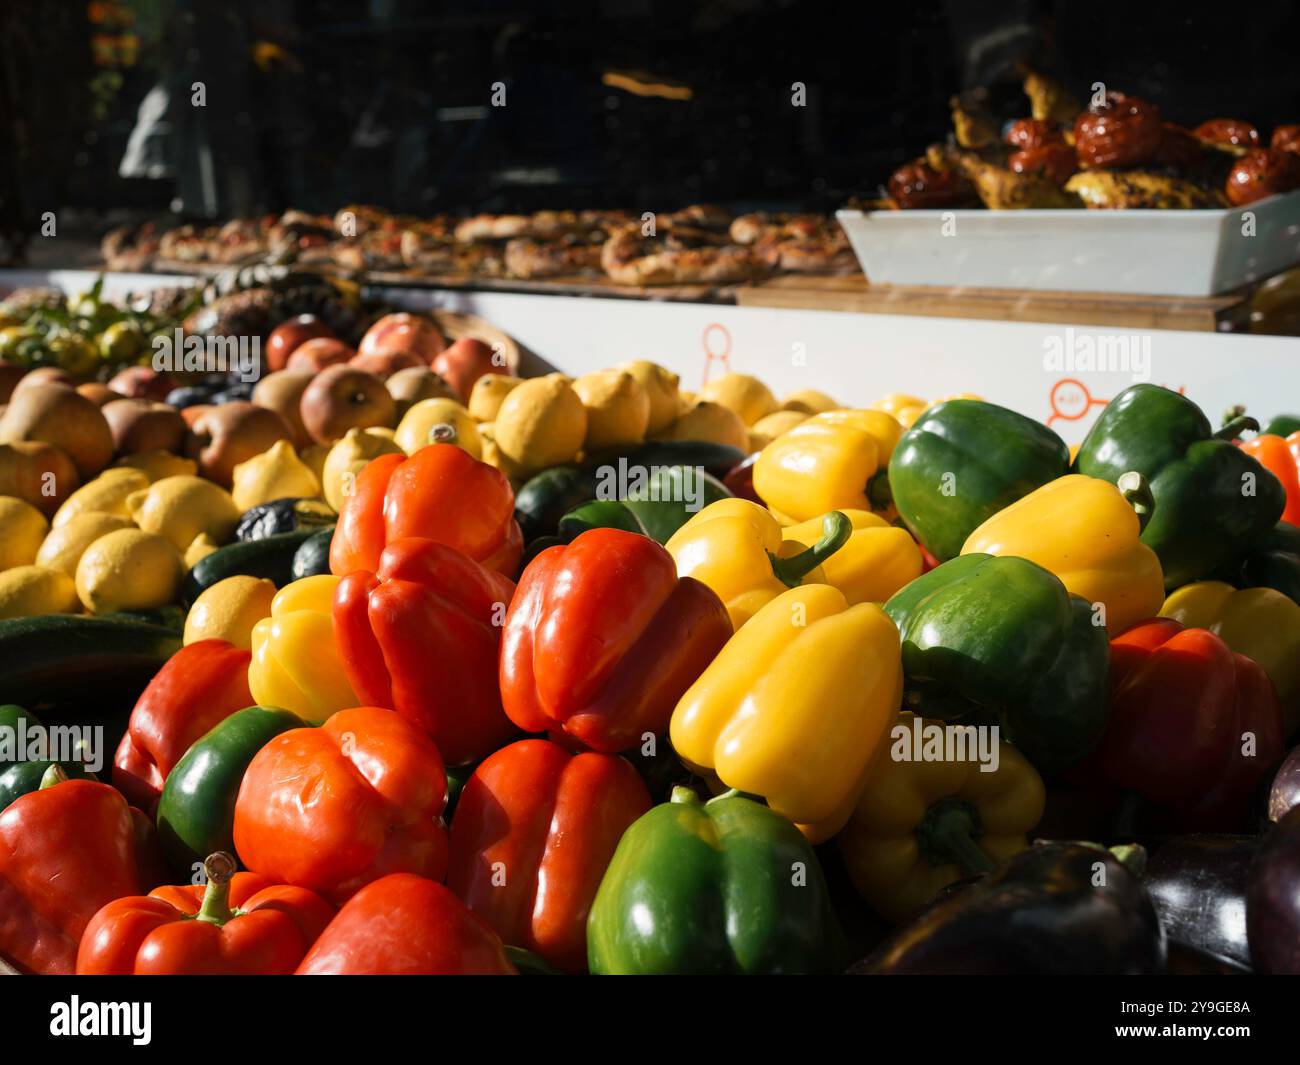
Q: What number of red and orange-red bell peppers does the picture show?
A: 11